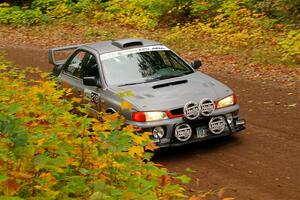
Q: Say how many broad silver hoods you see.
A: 1